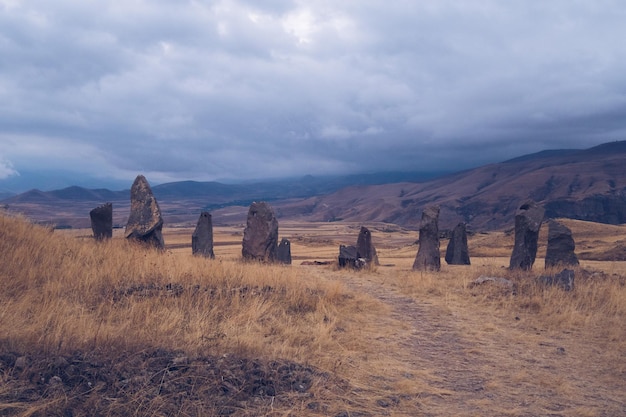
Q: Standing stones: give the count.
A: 10